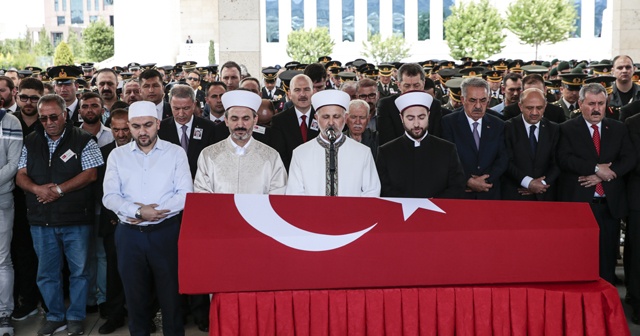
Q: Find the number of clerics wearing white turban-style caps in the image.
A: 3